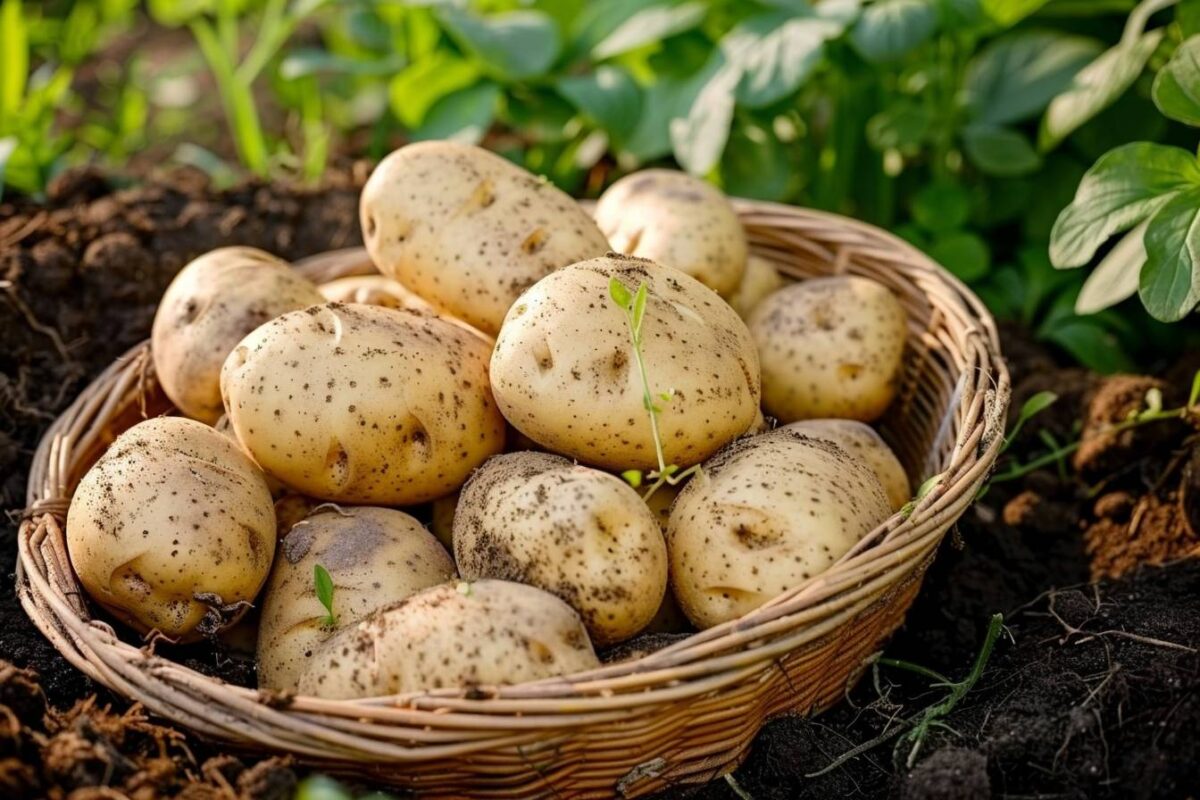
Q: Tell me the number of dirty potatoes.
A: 14